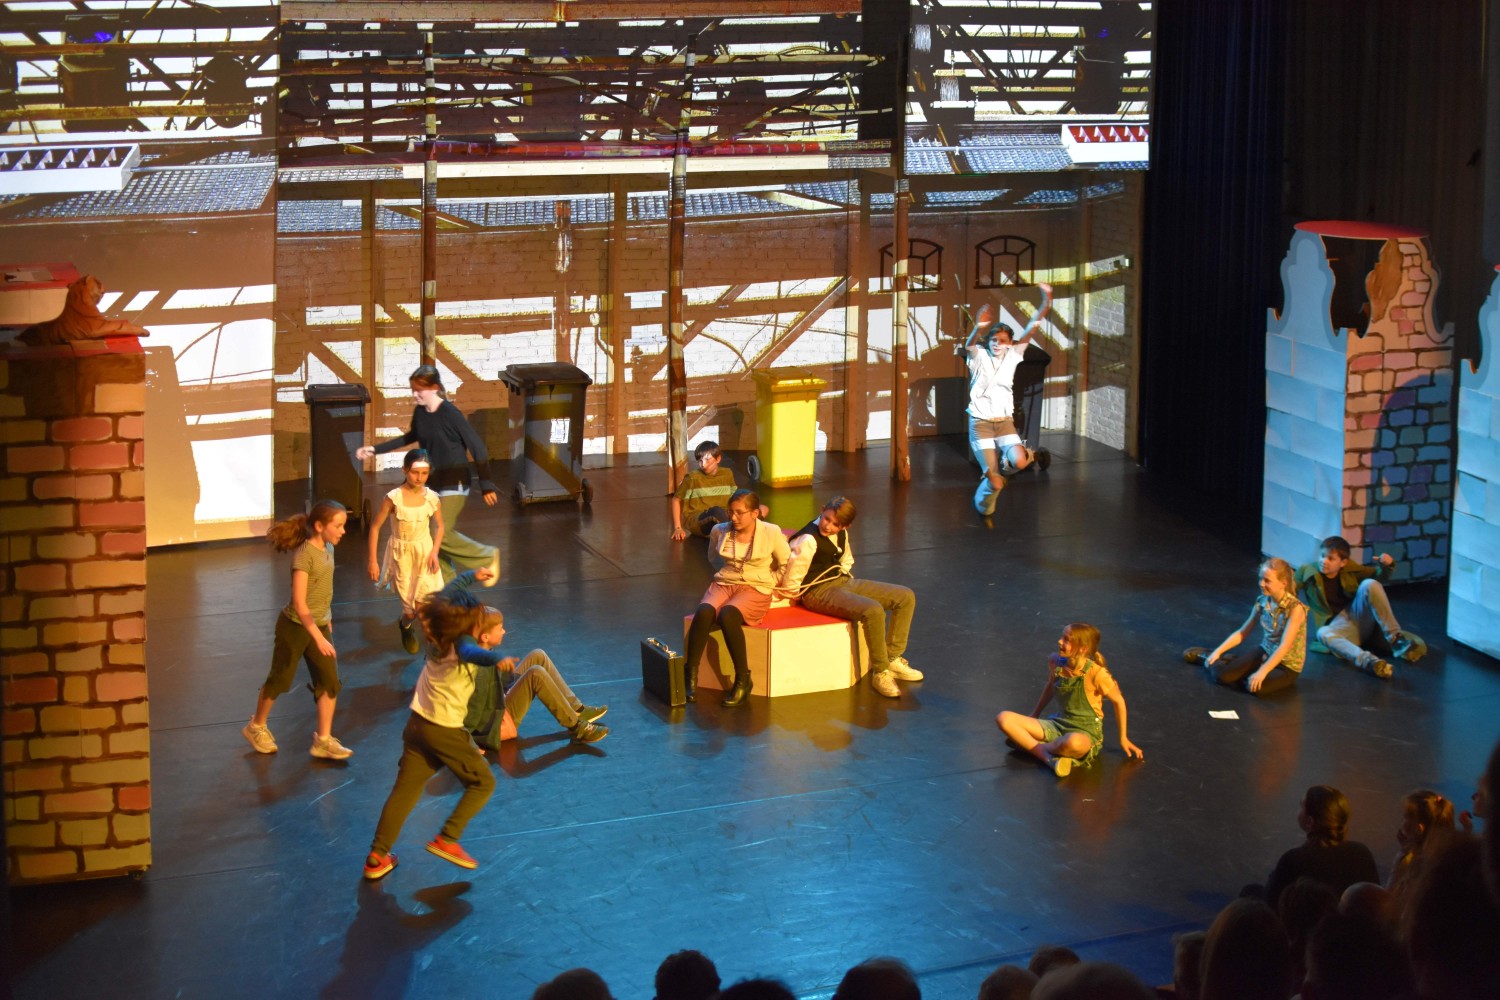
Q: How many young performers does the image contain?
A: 12